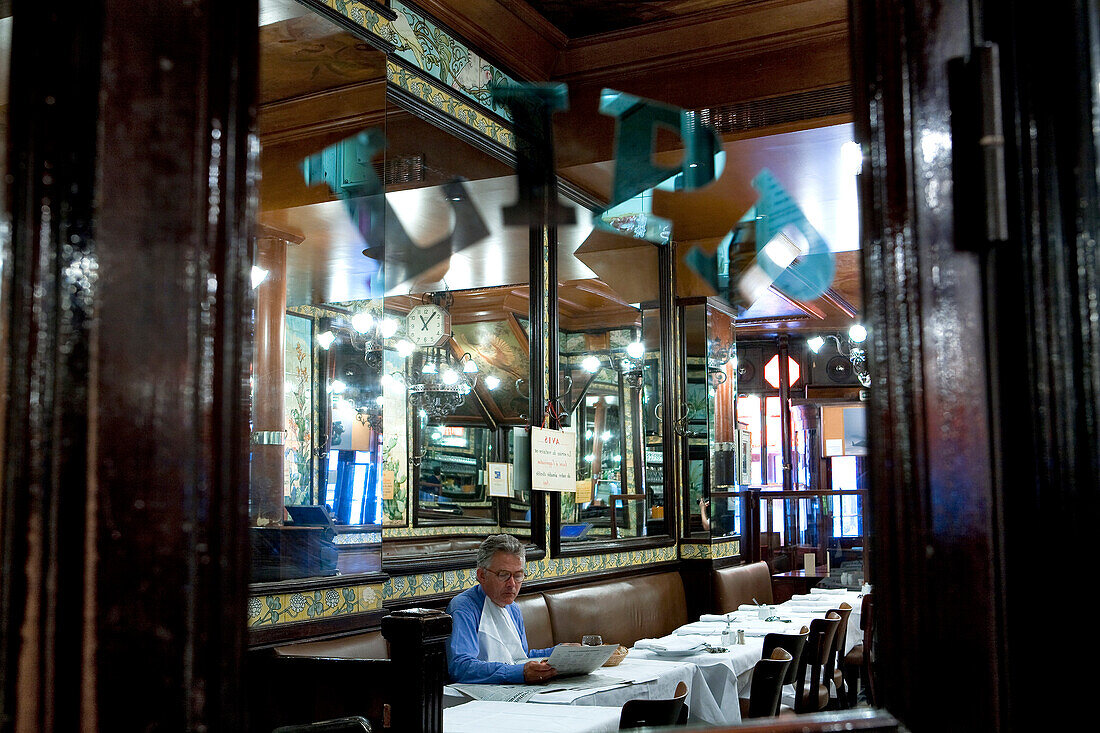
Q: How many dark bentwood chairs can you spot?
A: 6